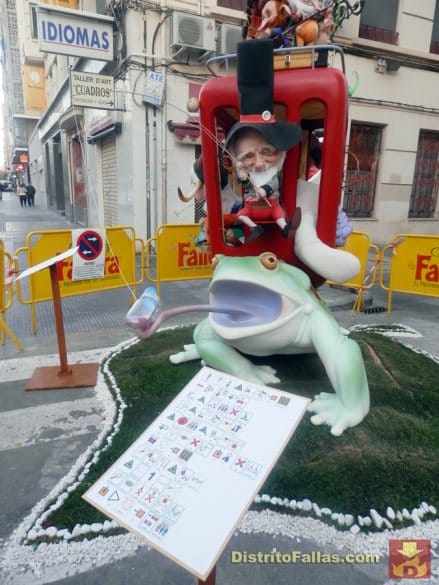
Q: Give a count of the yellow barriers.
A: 5